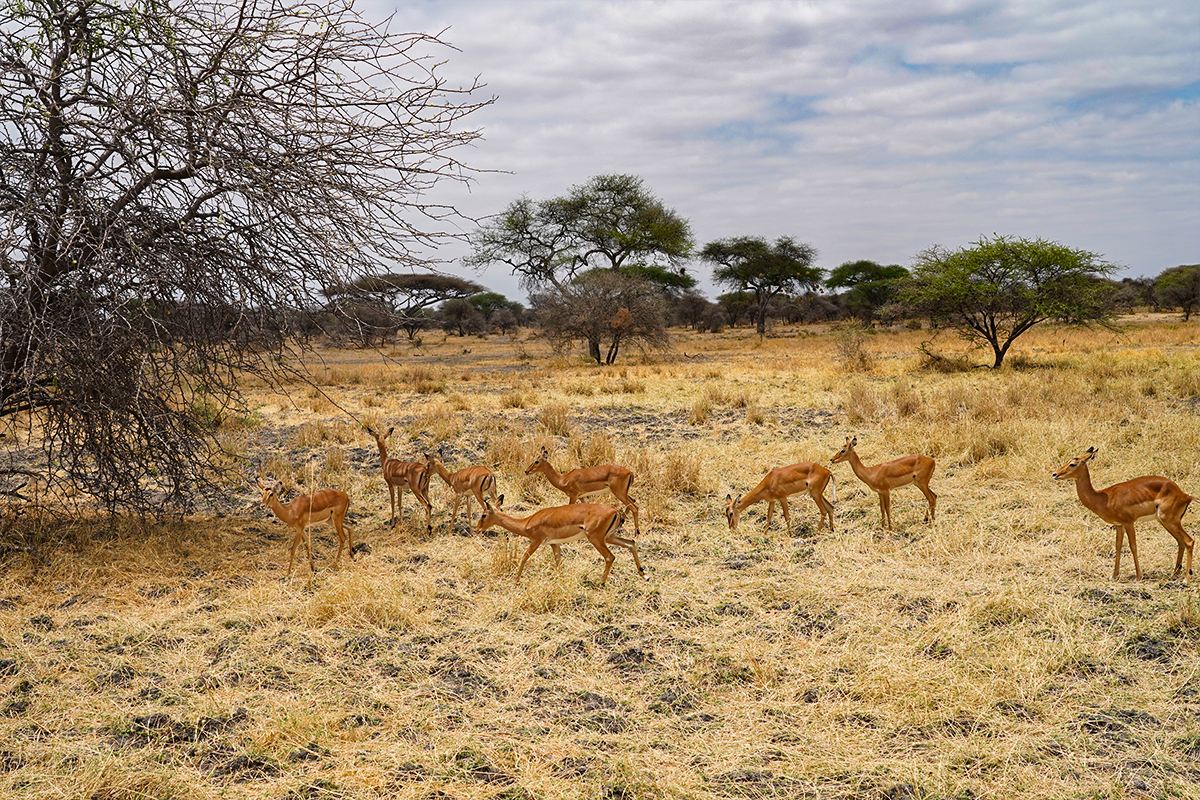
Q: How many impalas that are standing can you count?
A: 8